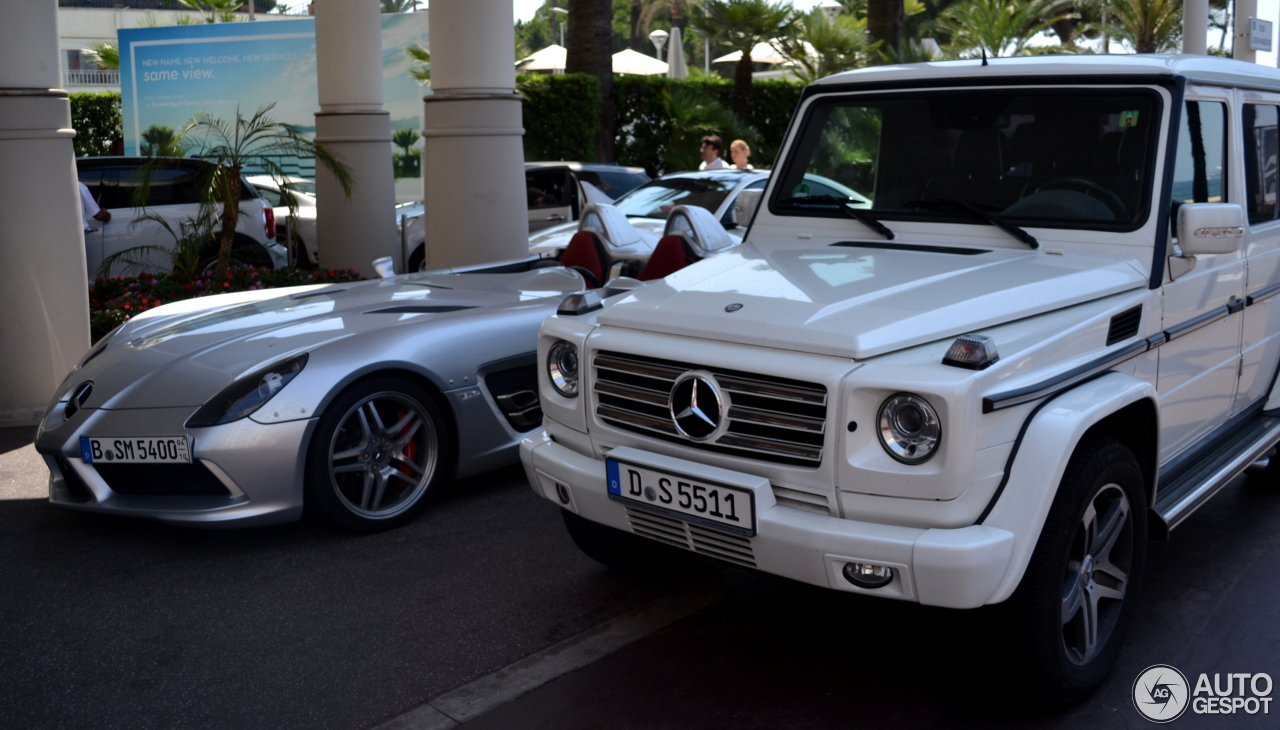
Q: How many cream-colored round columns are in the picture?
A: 3